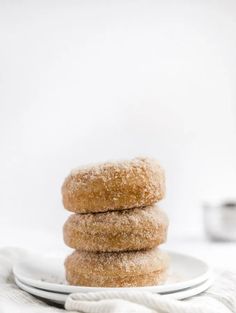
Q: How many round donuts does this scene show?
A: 3